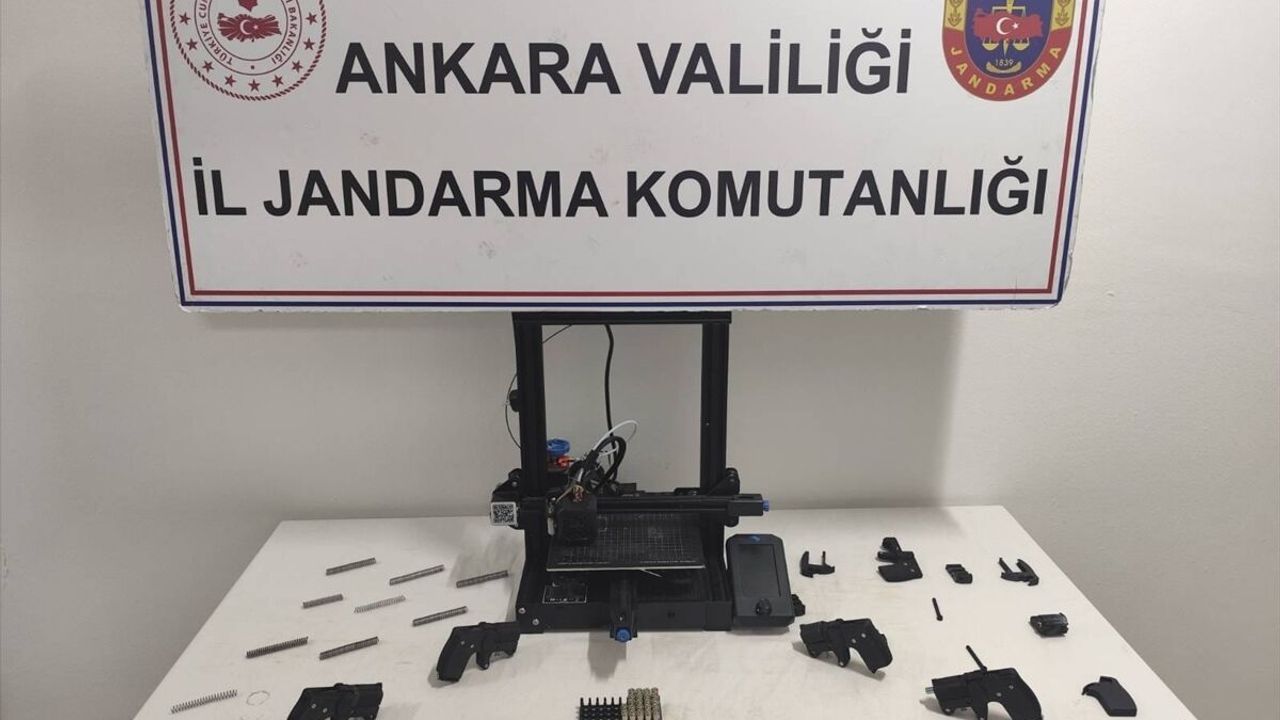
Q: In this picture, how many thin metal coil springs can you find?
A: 9